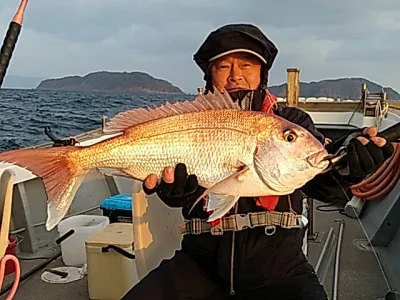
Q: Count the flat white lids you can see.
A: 1